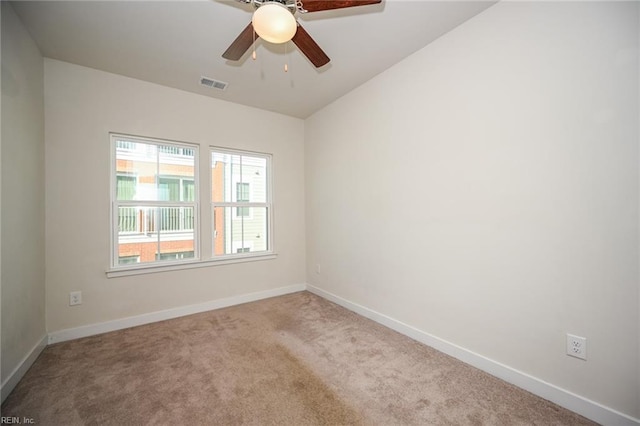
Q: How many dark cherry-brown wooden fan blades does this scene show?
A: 3